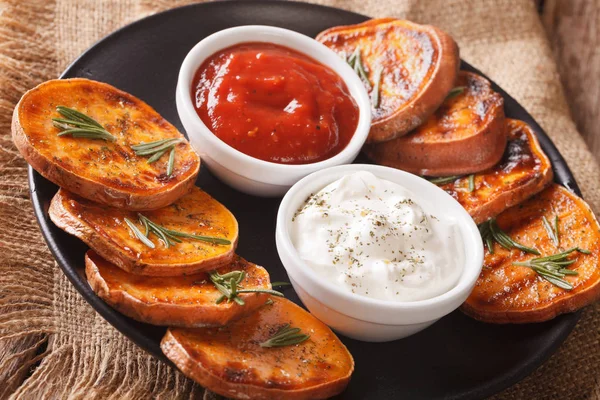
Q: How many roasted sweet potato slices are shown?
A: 8